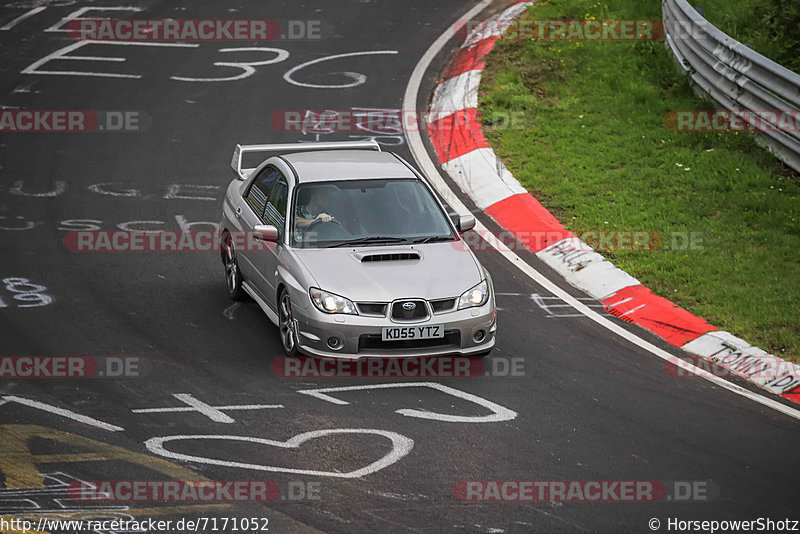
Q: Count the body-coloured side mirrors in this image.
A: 2